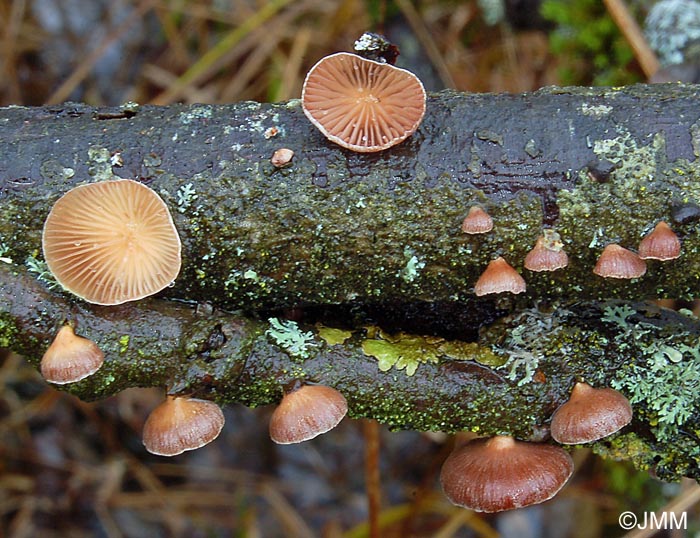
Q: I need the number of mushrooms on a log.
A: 13